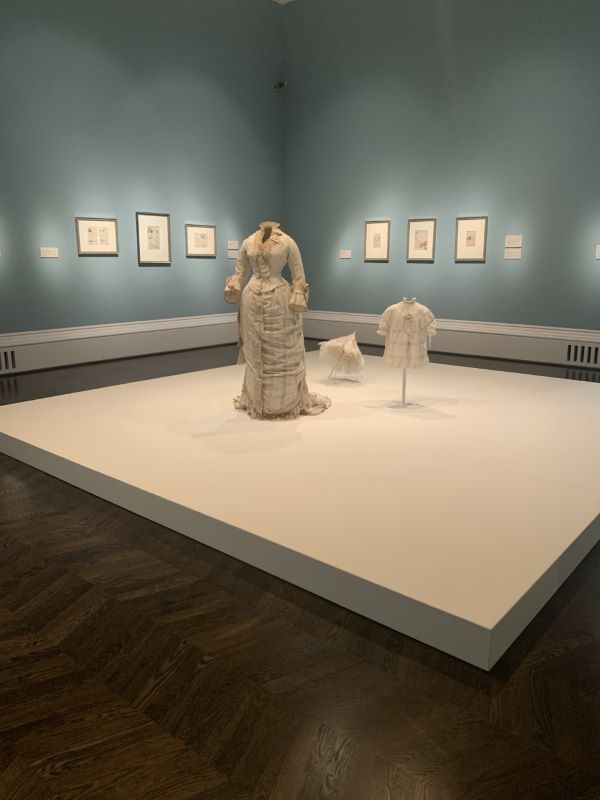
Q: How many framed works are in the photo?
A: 6